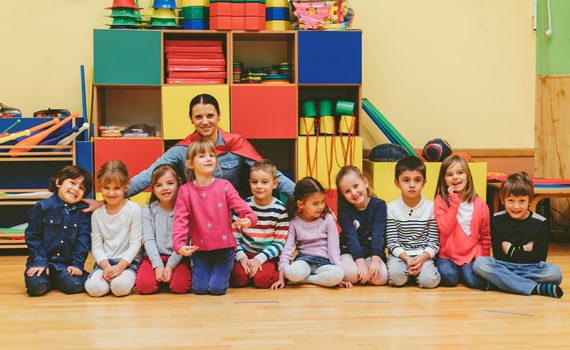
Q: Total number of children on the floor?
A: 10